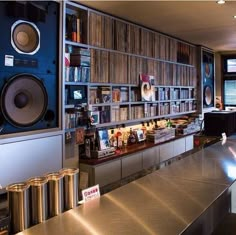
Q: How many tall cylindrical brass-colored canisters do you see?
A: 4